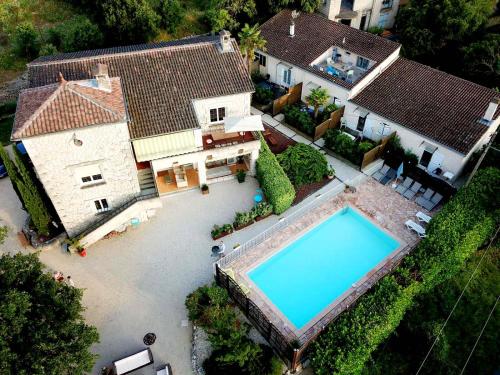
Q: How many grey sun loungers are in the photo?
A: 6